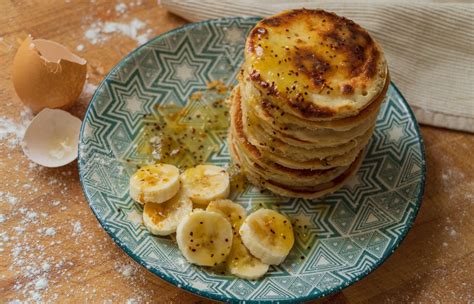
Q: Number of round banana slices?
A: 7